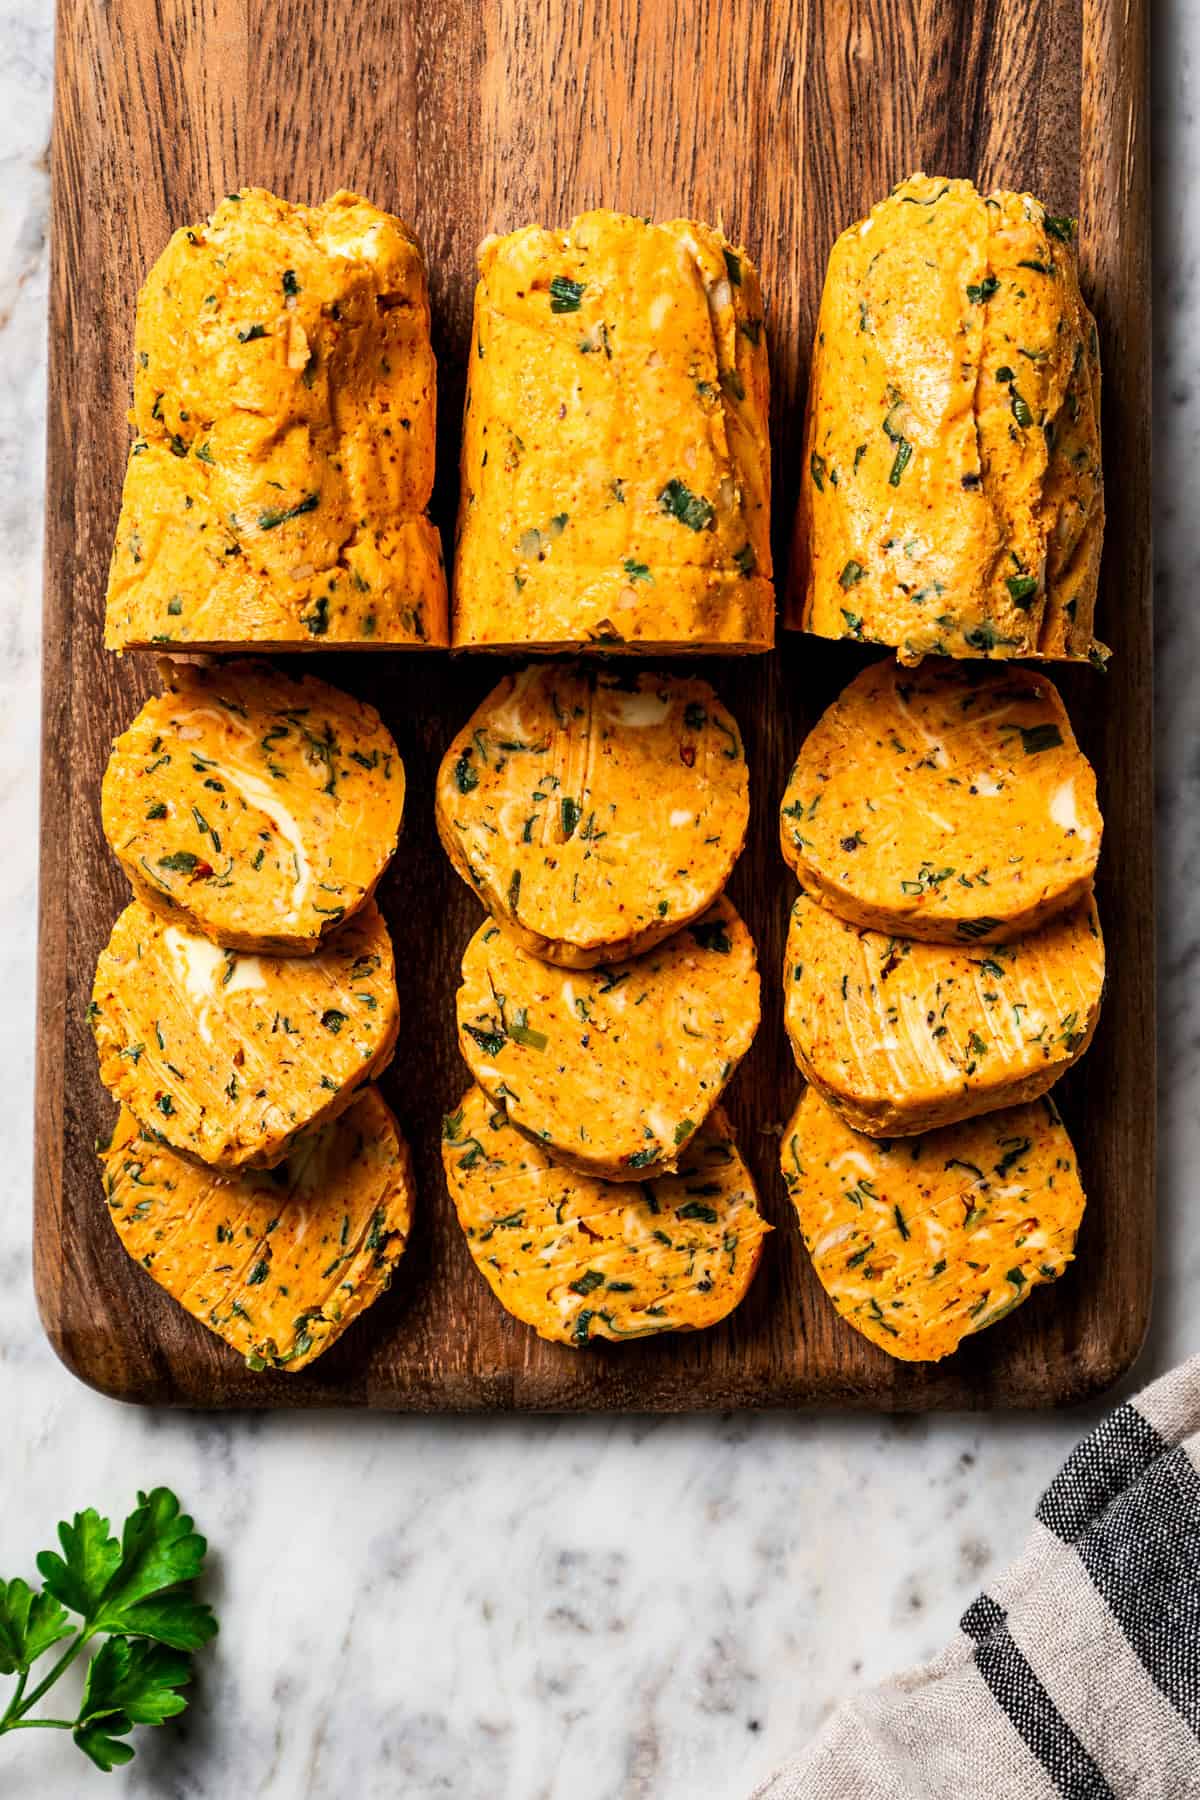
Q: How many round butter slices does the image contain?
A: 9